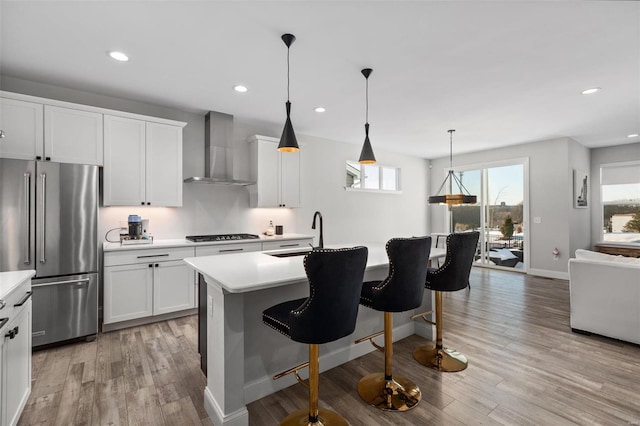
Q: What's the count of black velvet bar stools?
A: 3